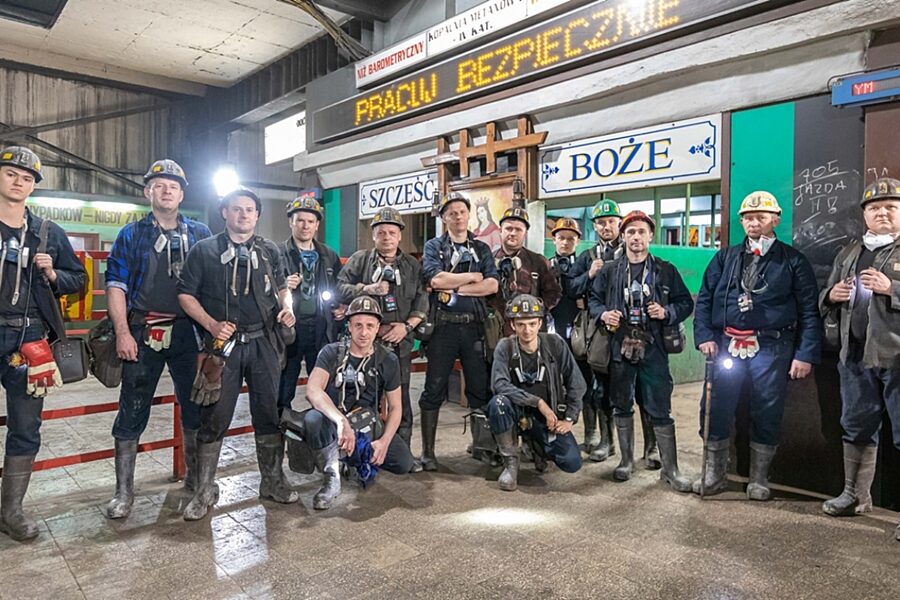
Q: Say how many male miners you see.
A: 14